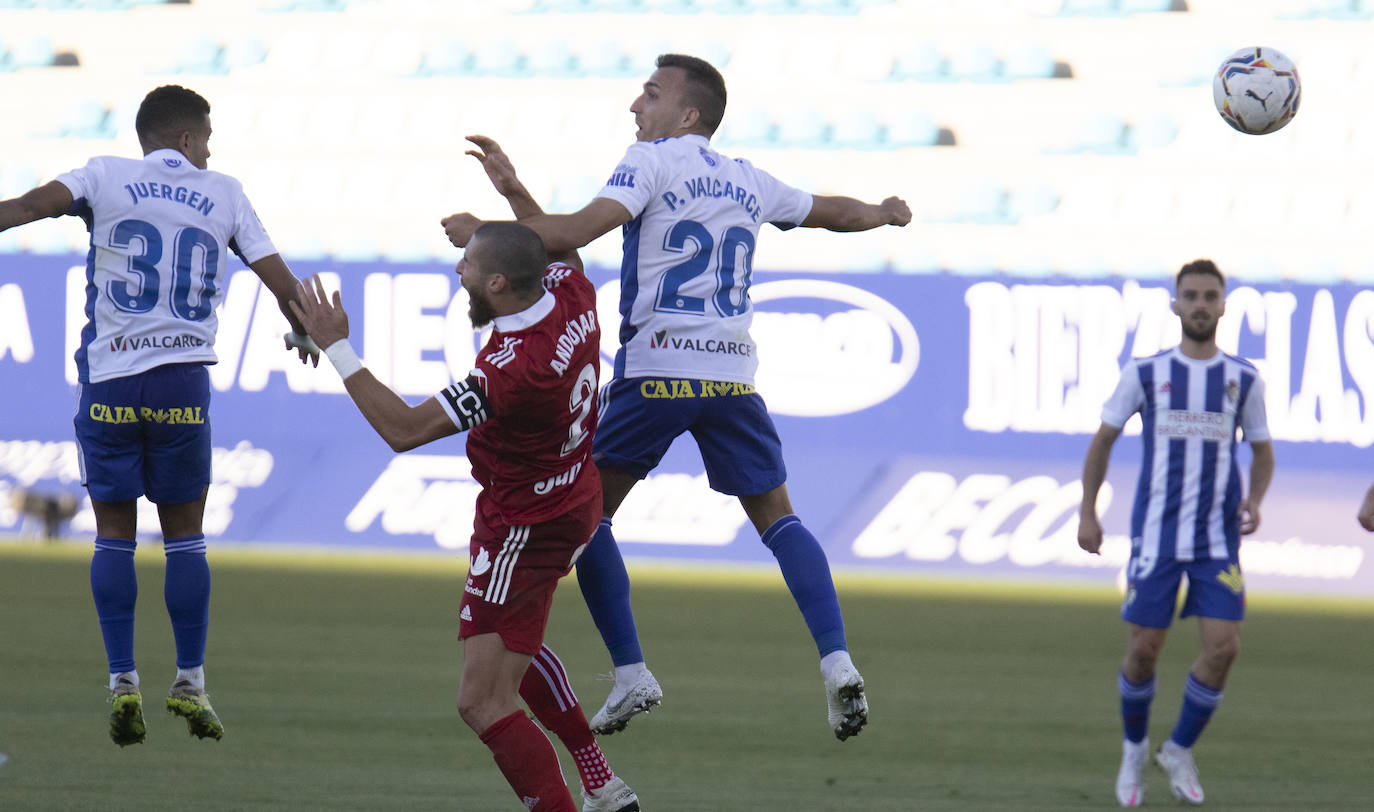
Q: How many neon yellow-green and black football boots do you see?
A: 2